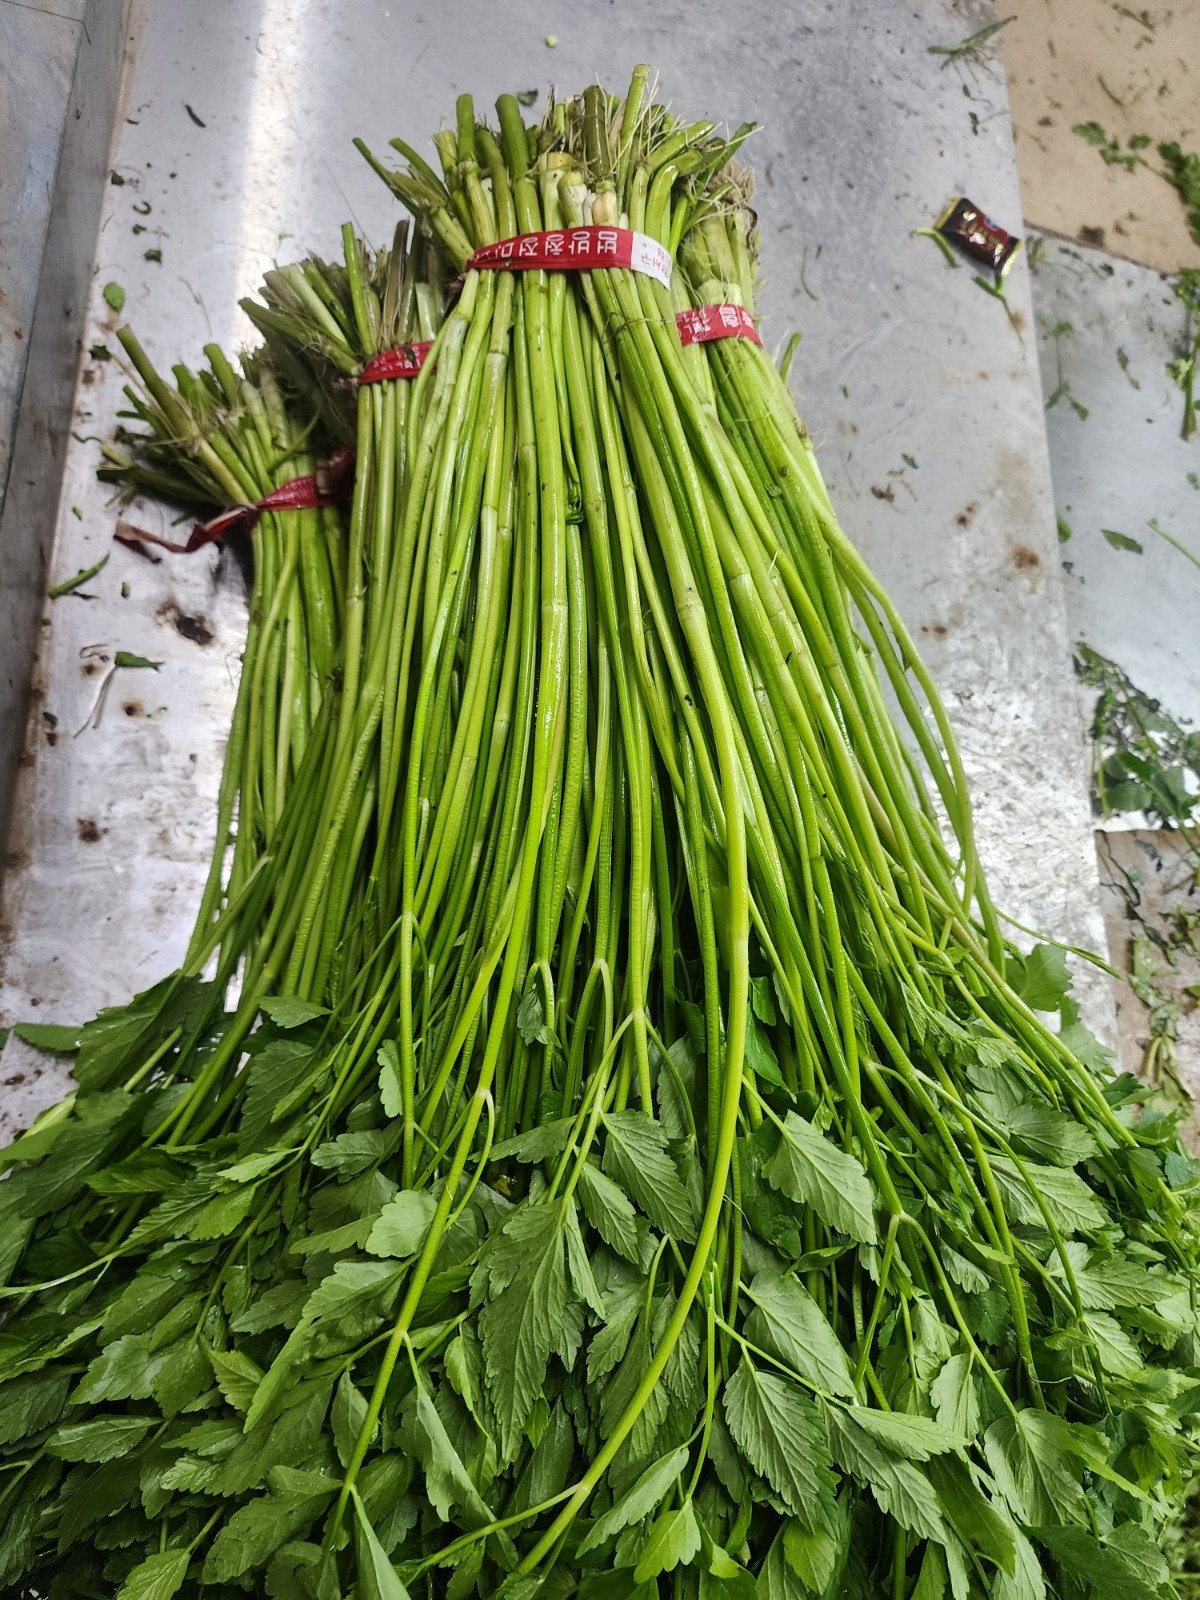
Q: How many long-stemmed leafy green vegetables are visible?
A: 4